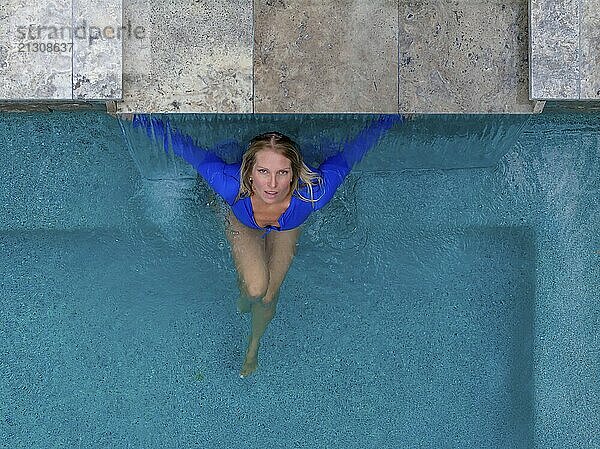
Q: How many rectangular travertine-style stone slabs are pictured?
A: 7